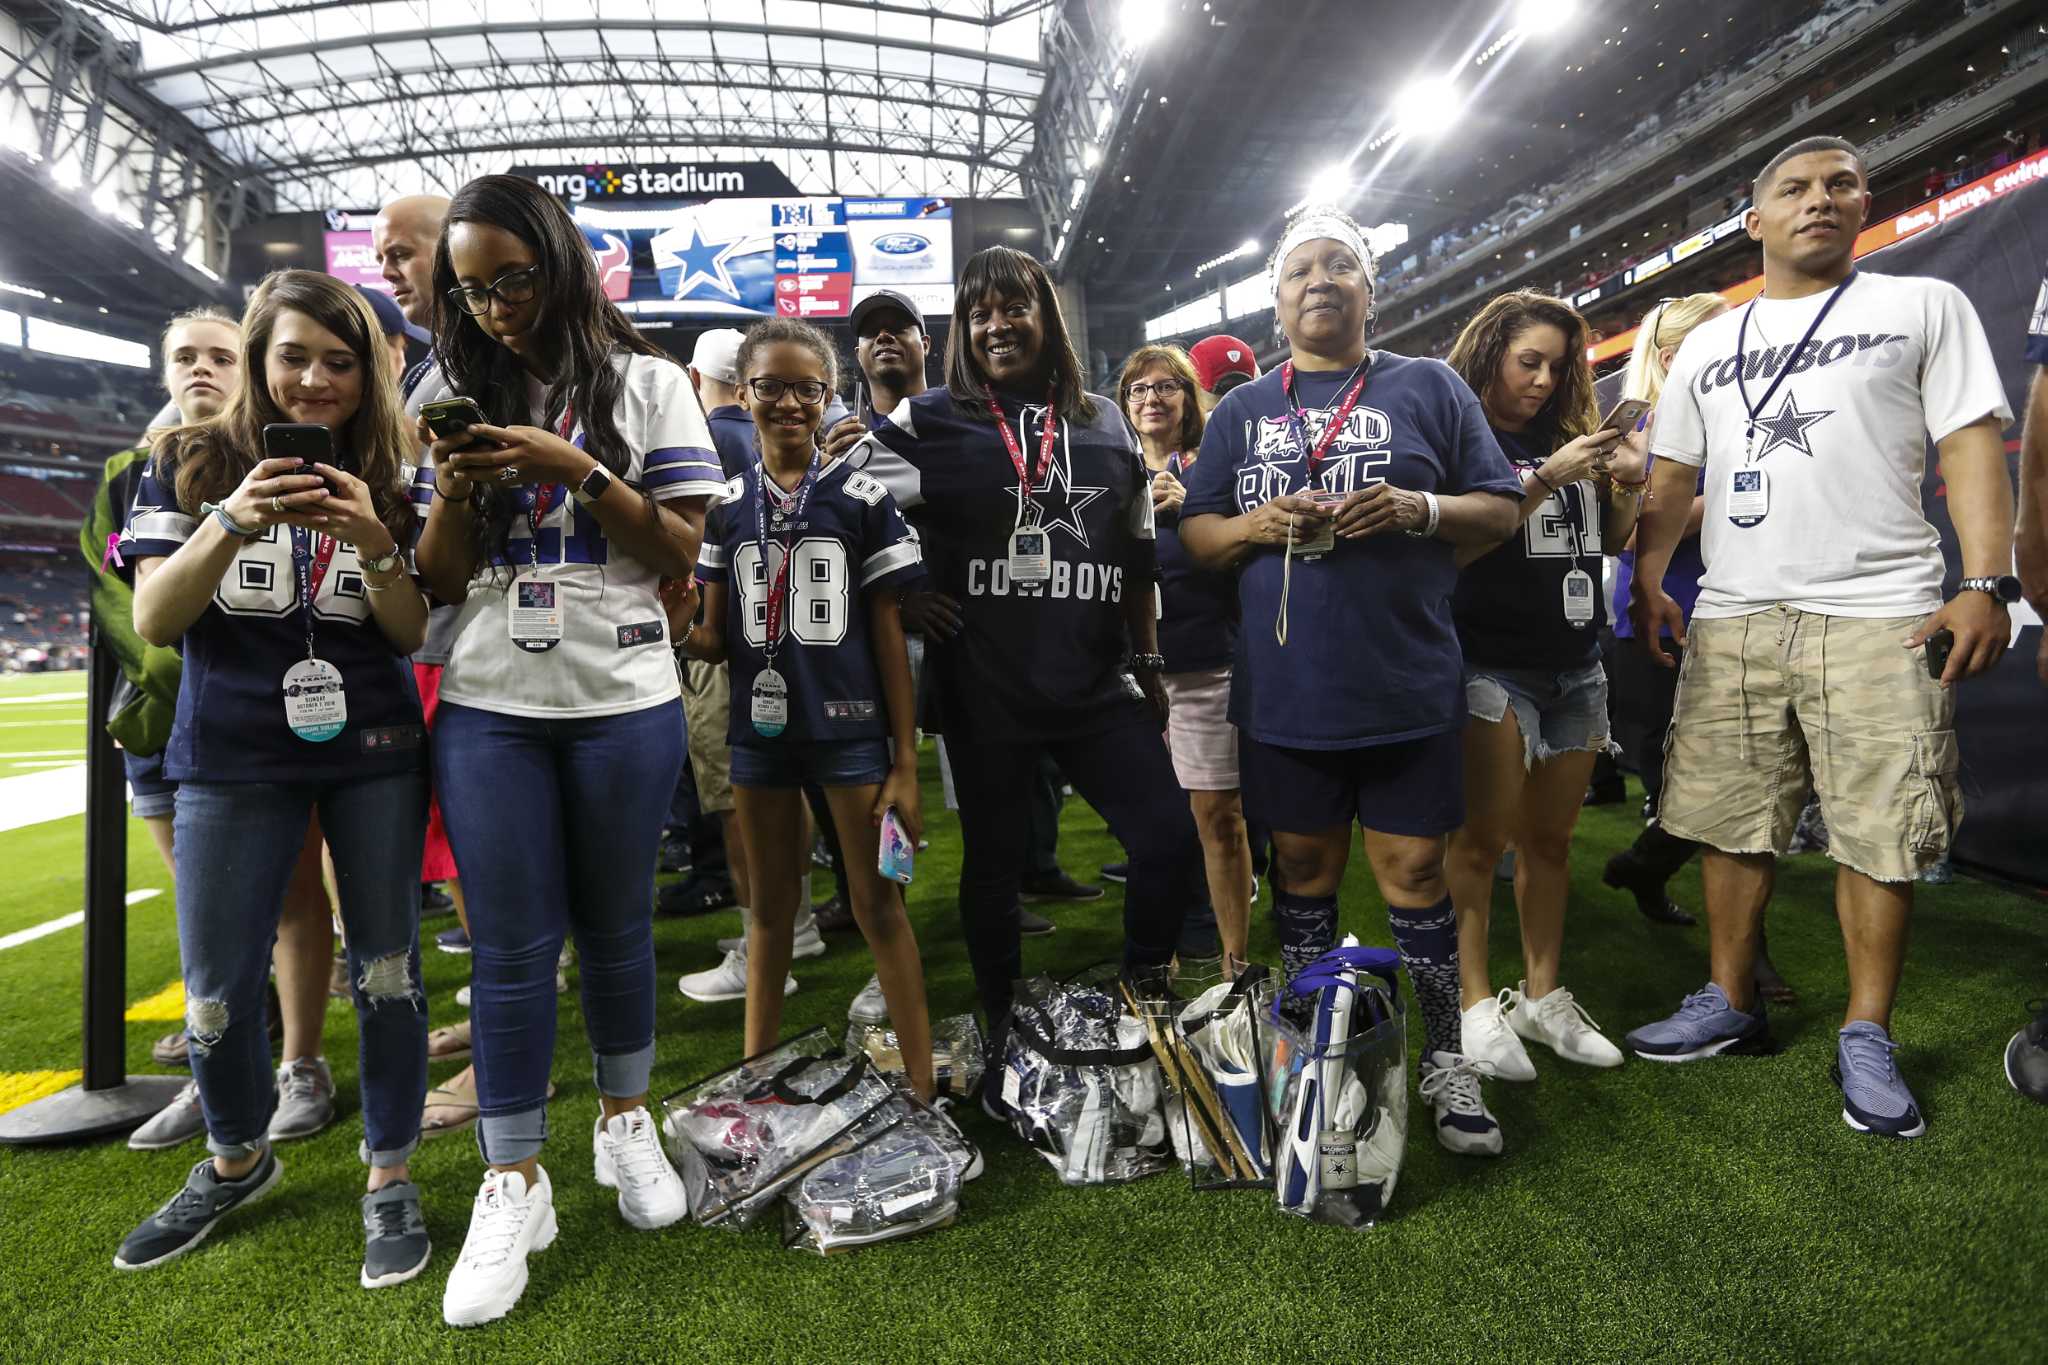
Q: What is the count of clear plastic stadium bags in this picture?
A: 6